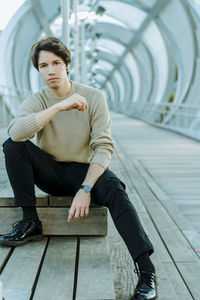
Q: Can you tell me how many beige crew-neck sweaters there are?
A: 1